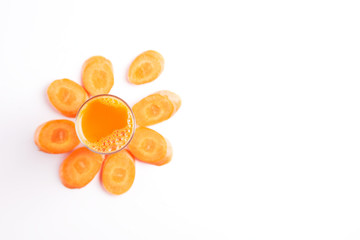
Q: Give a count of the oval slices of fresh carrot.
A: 8